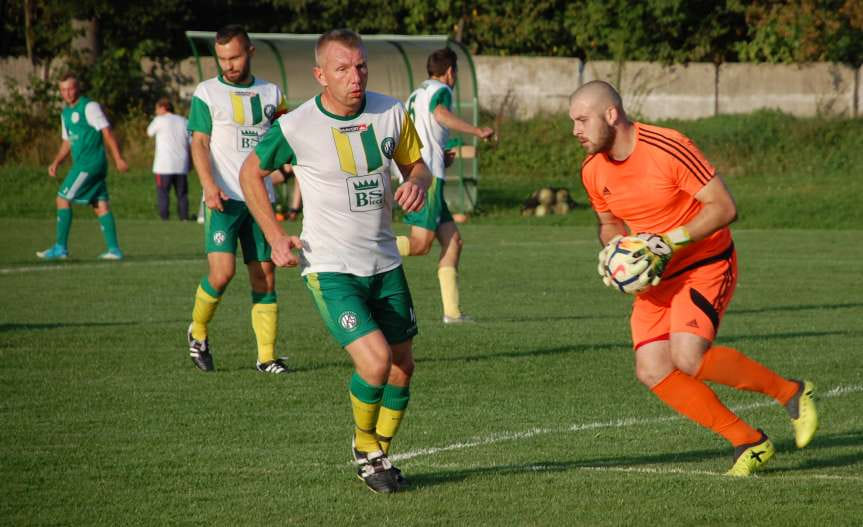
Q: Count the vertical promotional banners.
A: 0